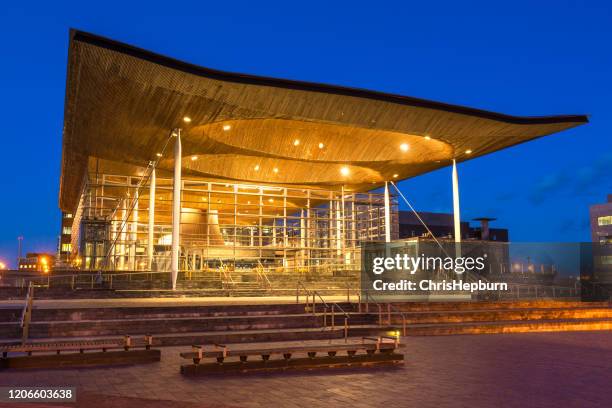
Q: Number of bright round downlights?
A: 13